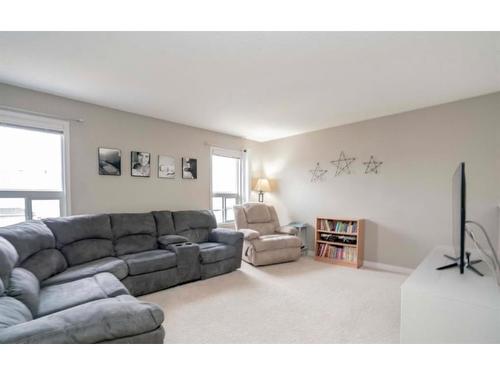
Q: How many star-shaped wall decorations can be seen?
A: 3